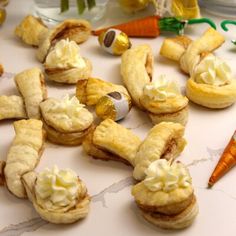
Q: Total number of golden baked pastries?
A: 6